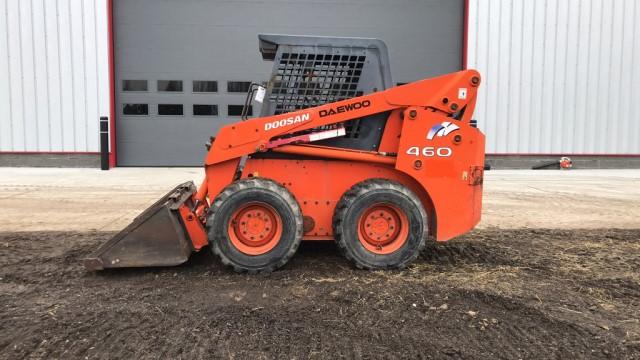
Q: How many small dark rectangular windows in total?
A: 8